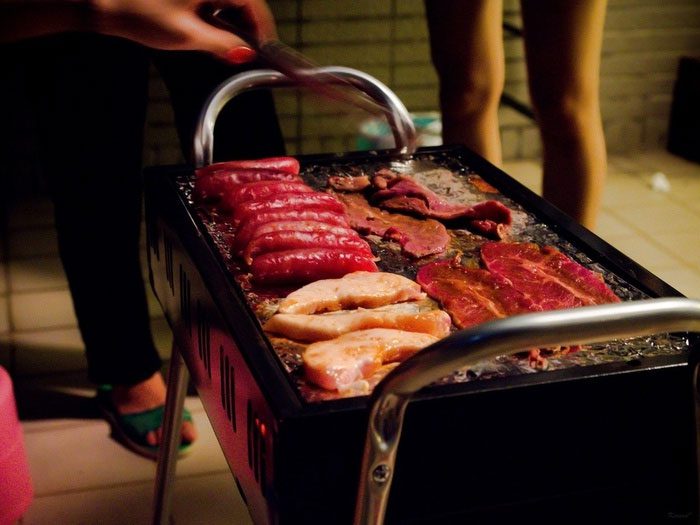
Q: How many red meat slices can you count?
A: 4